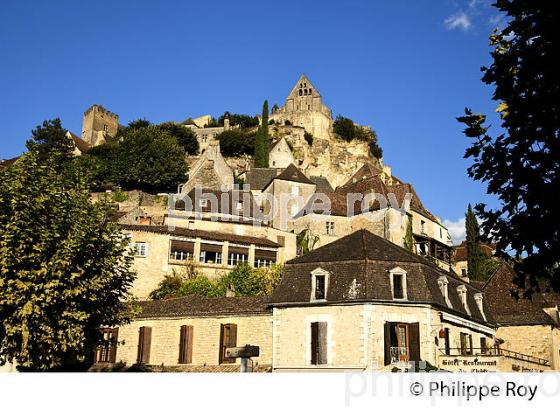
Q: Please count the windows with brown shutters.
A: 6